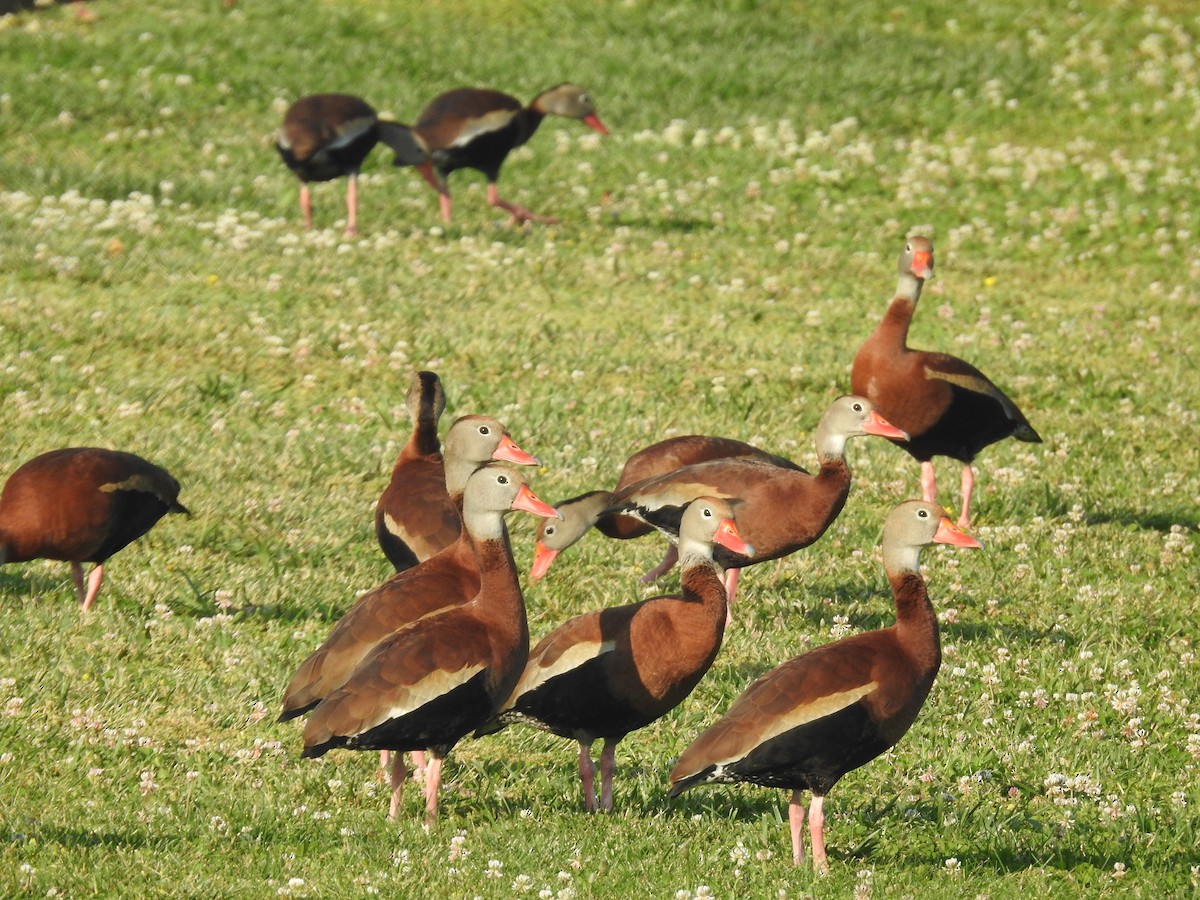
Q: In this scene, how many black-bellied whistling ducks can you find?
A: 11